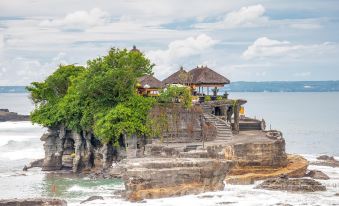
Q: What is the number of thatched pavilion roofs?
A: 3